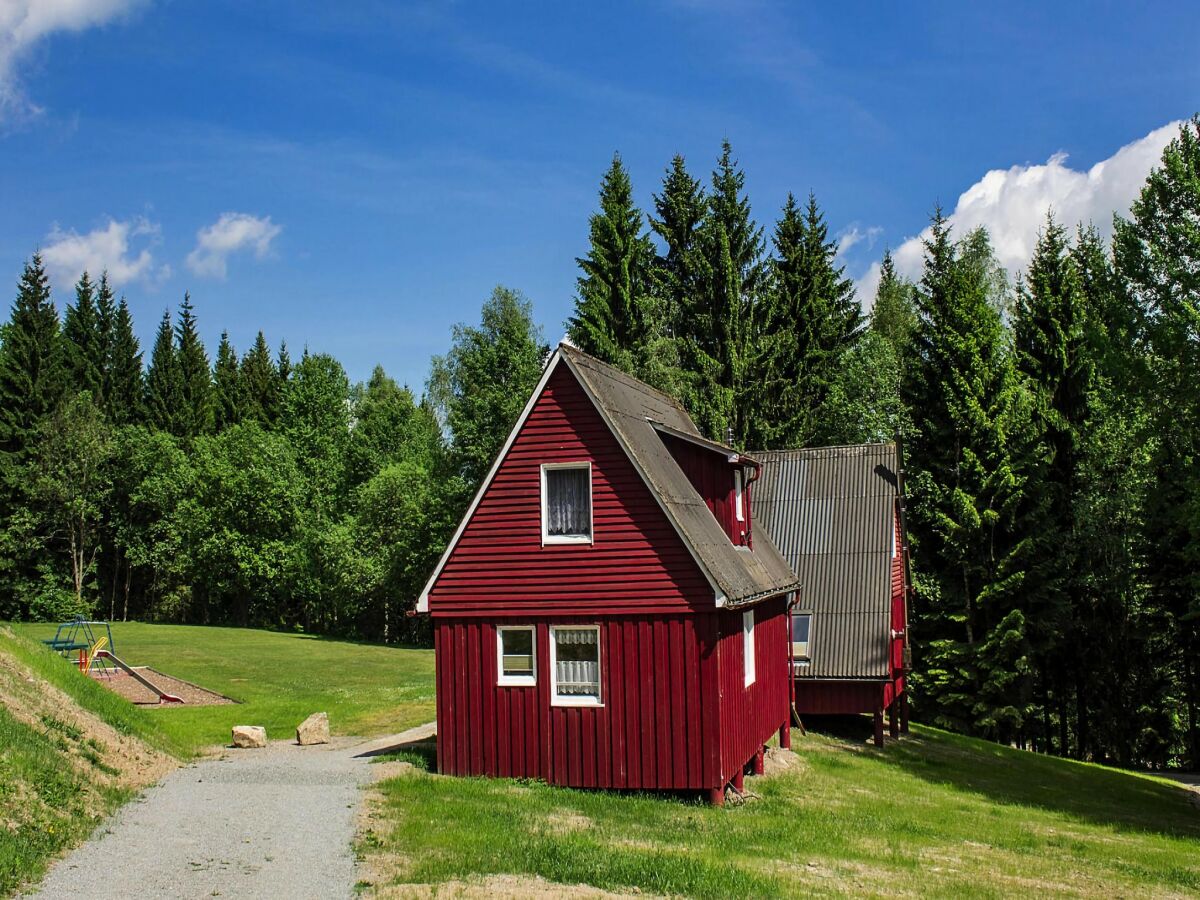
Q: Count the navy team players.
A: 0